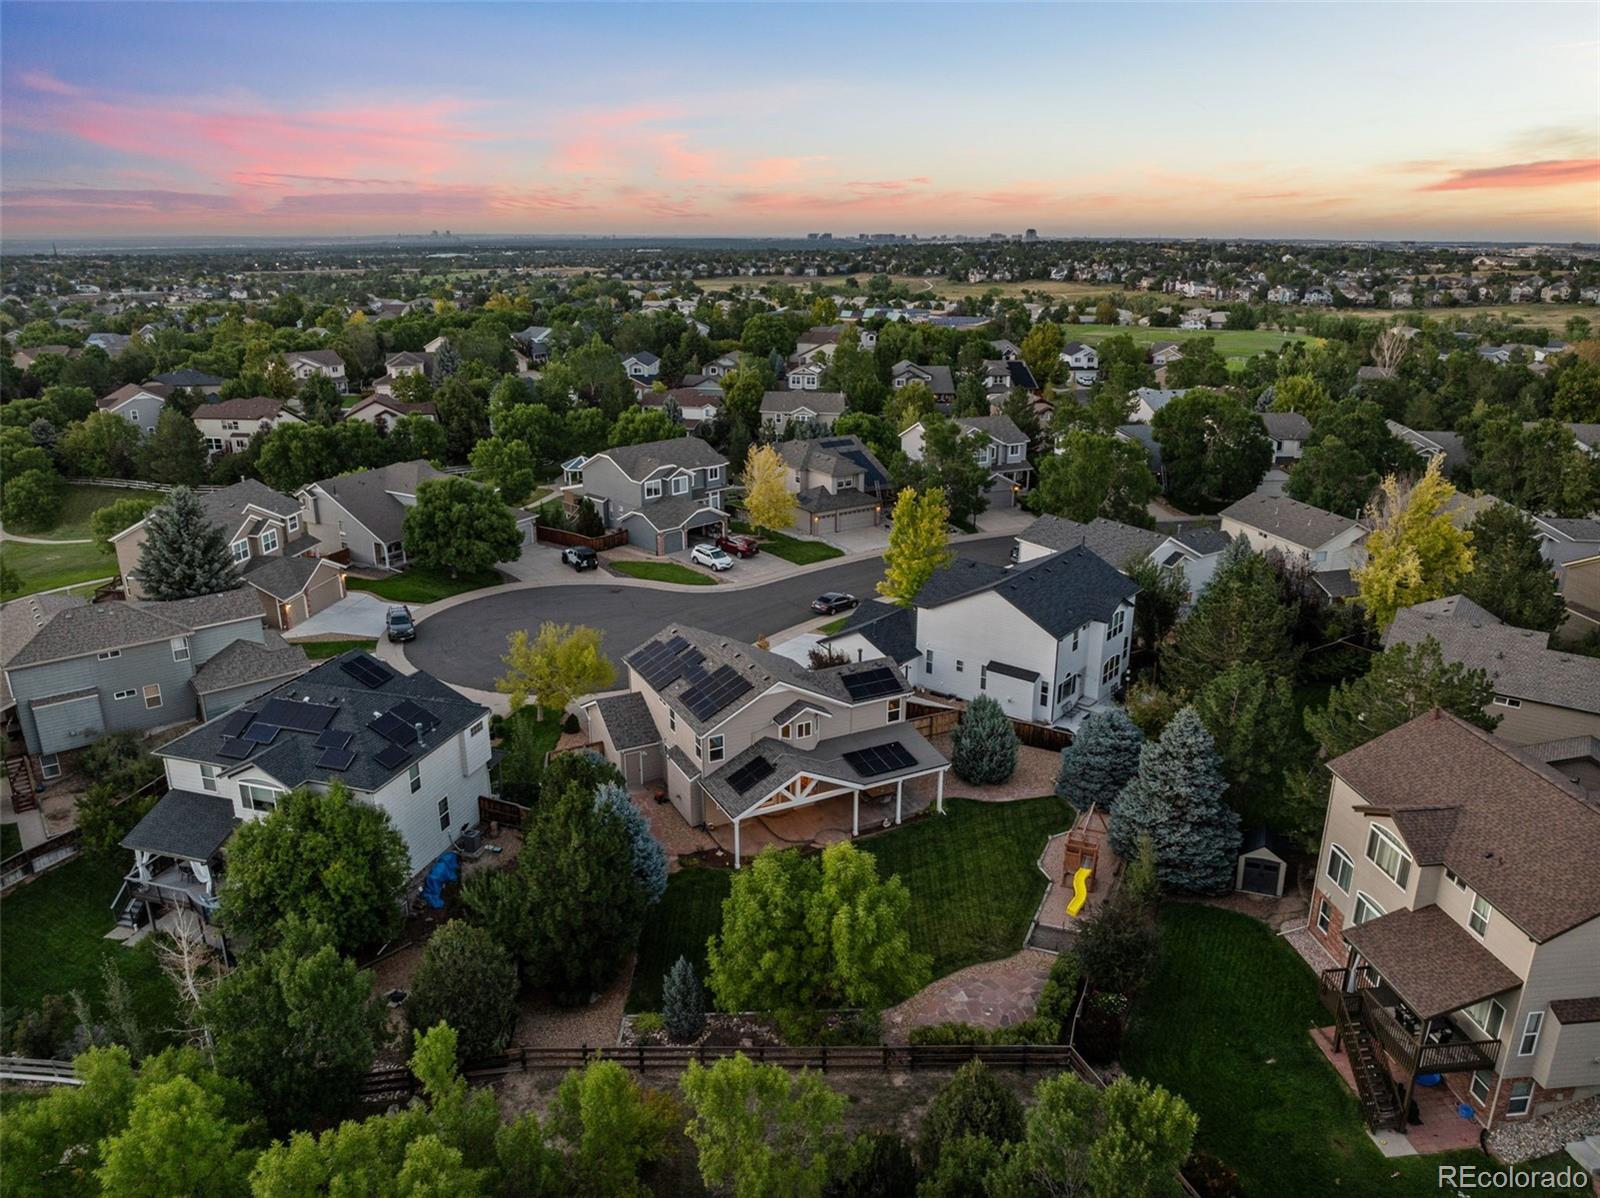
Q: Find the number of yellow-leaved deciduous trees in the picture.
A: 4